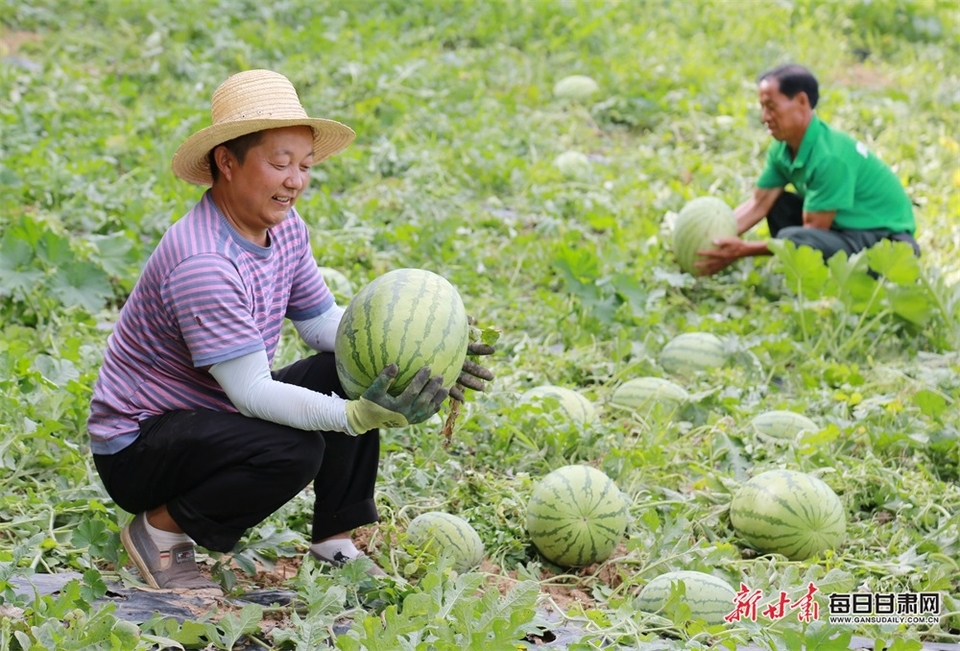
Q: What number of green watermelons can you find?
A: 13